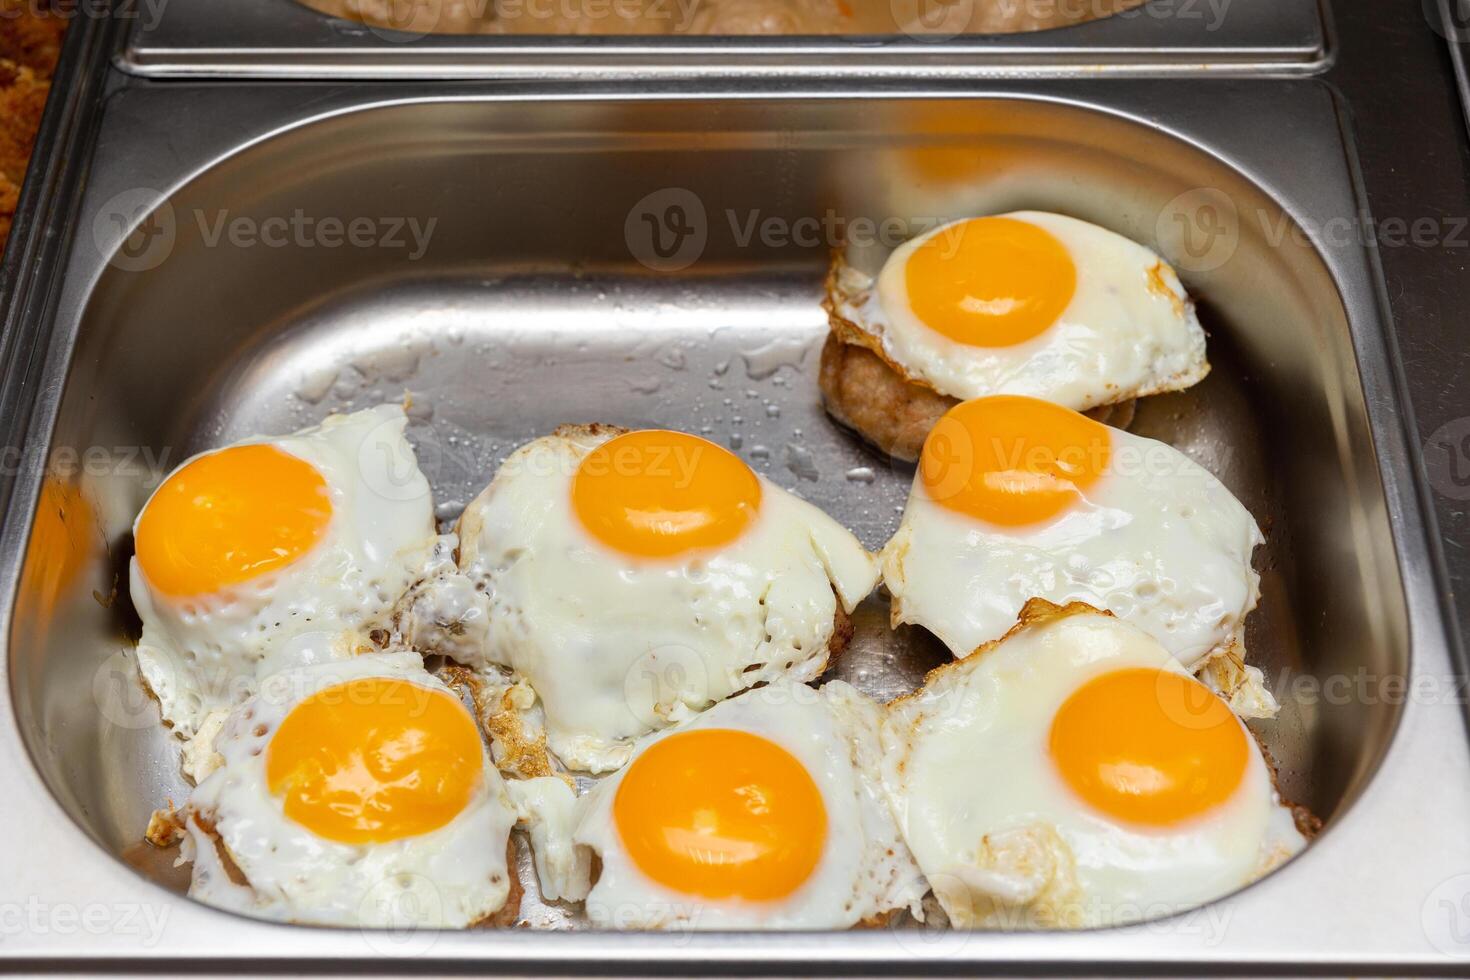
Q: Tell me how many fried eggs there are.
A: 7